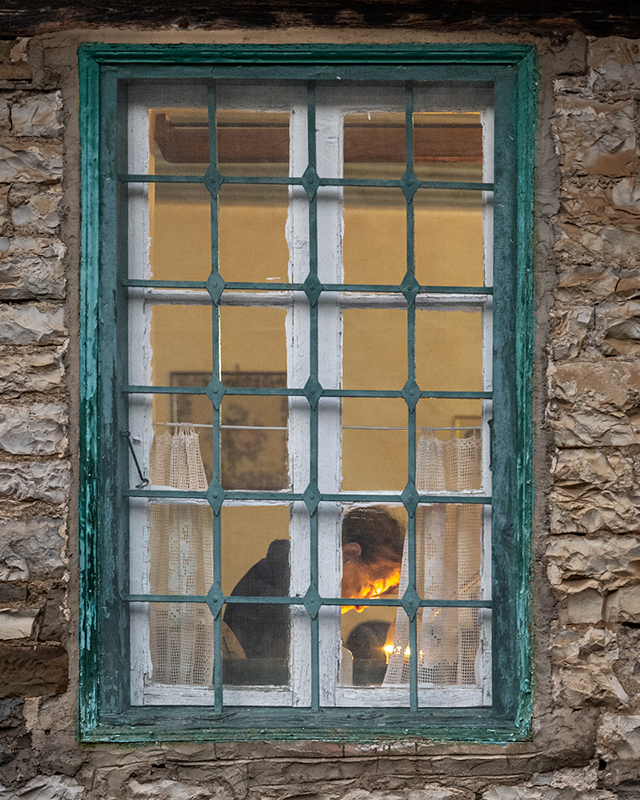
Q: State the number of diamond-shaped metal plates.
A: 15